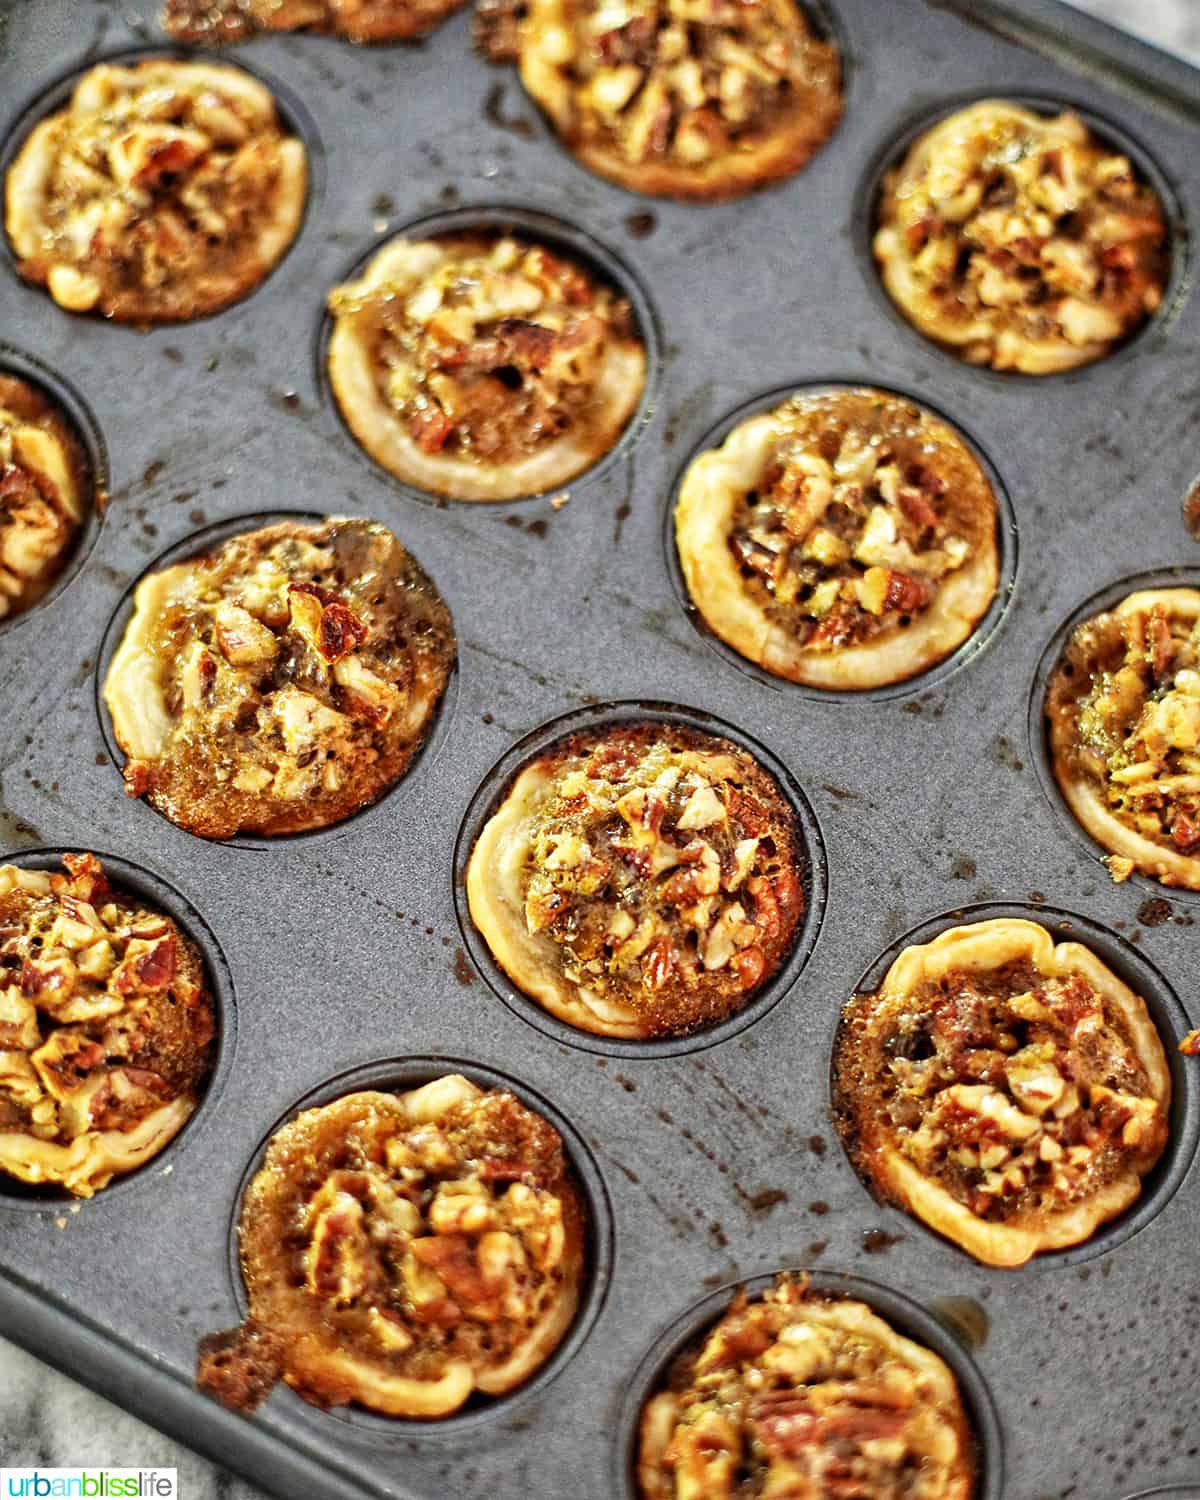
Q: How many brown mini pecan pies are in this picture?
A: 14